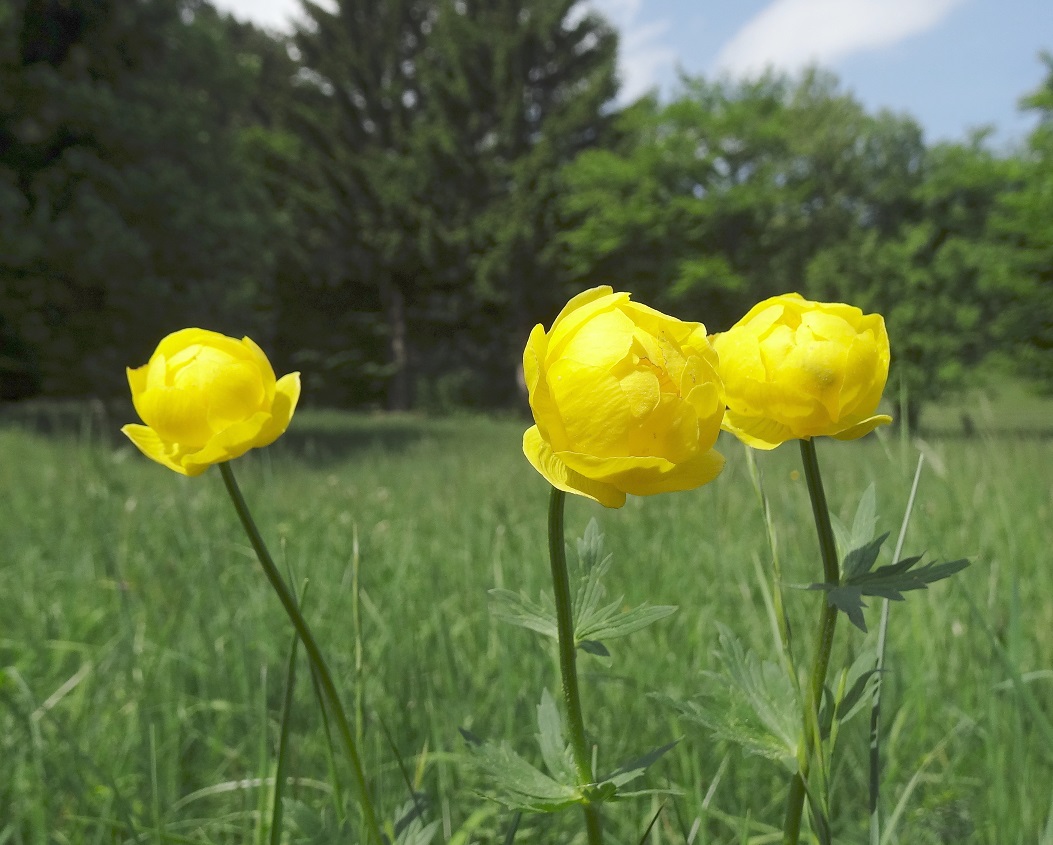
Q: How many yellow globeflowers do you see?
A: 3